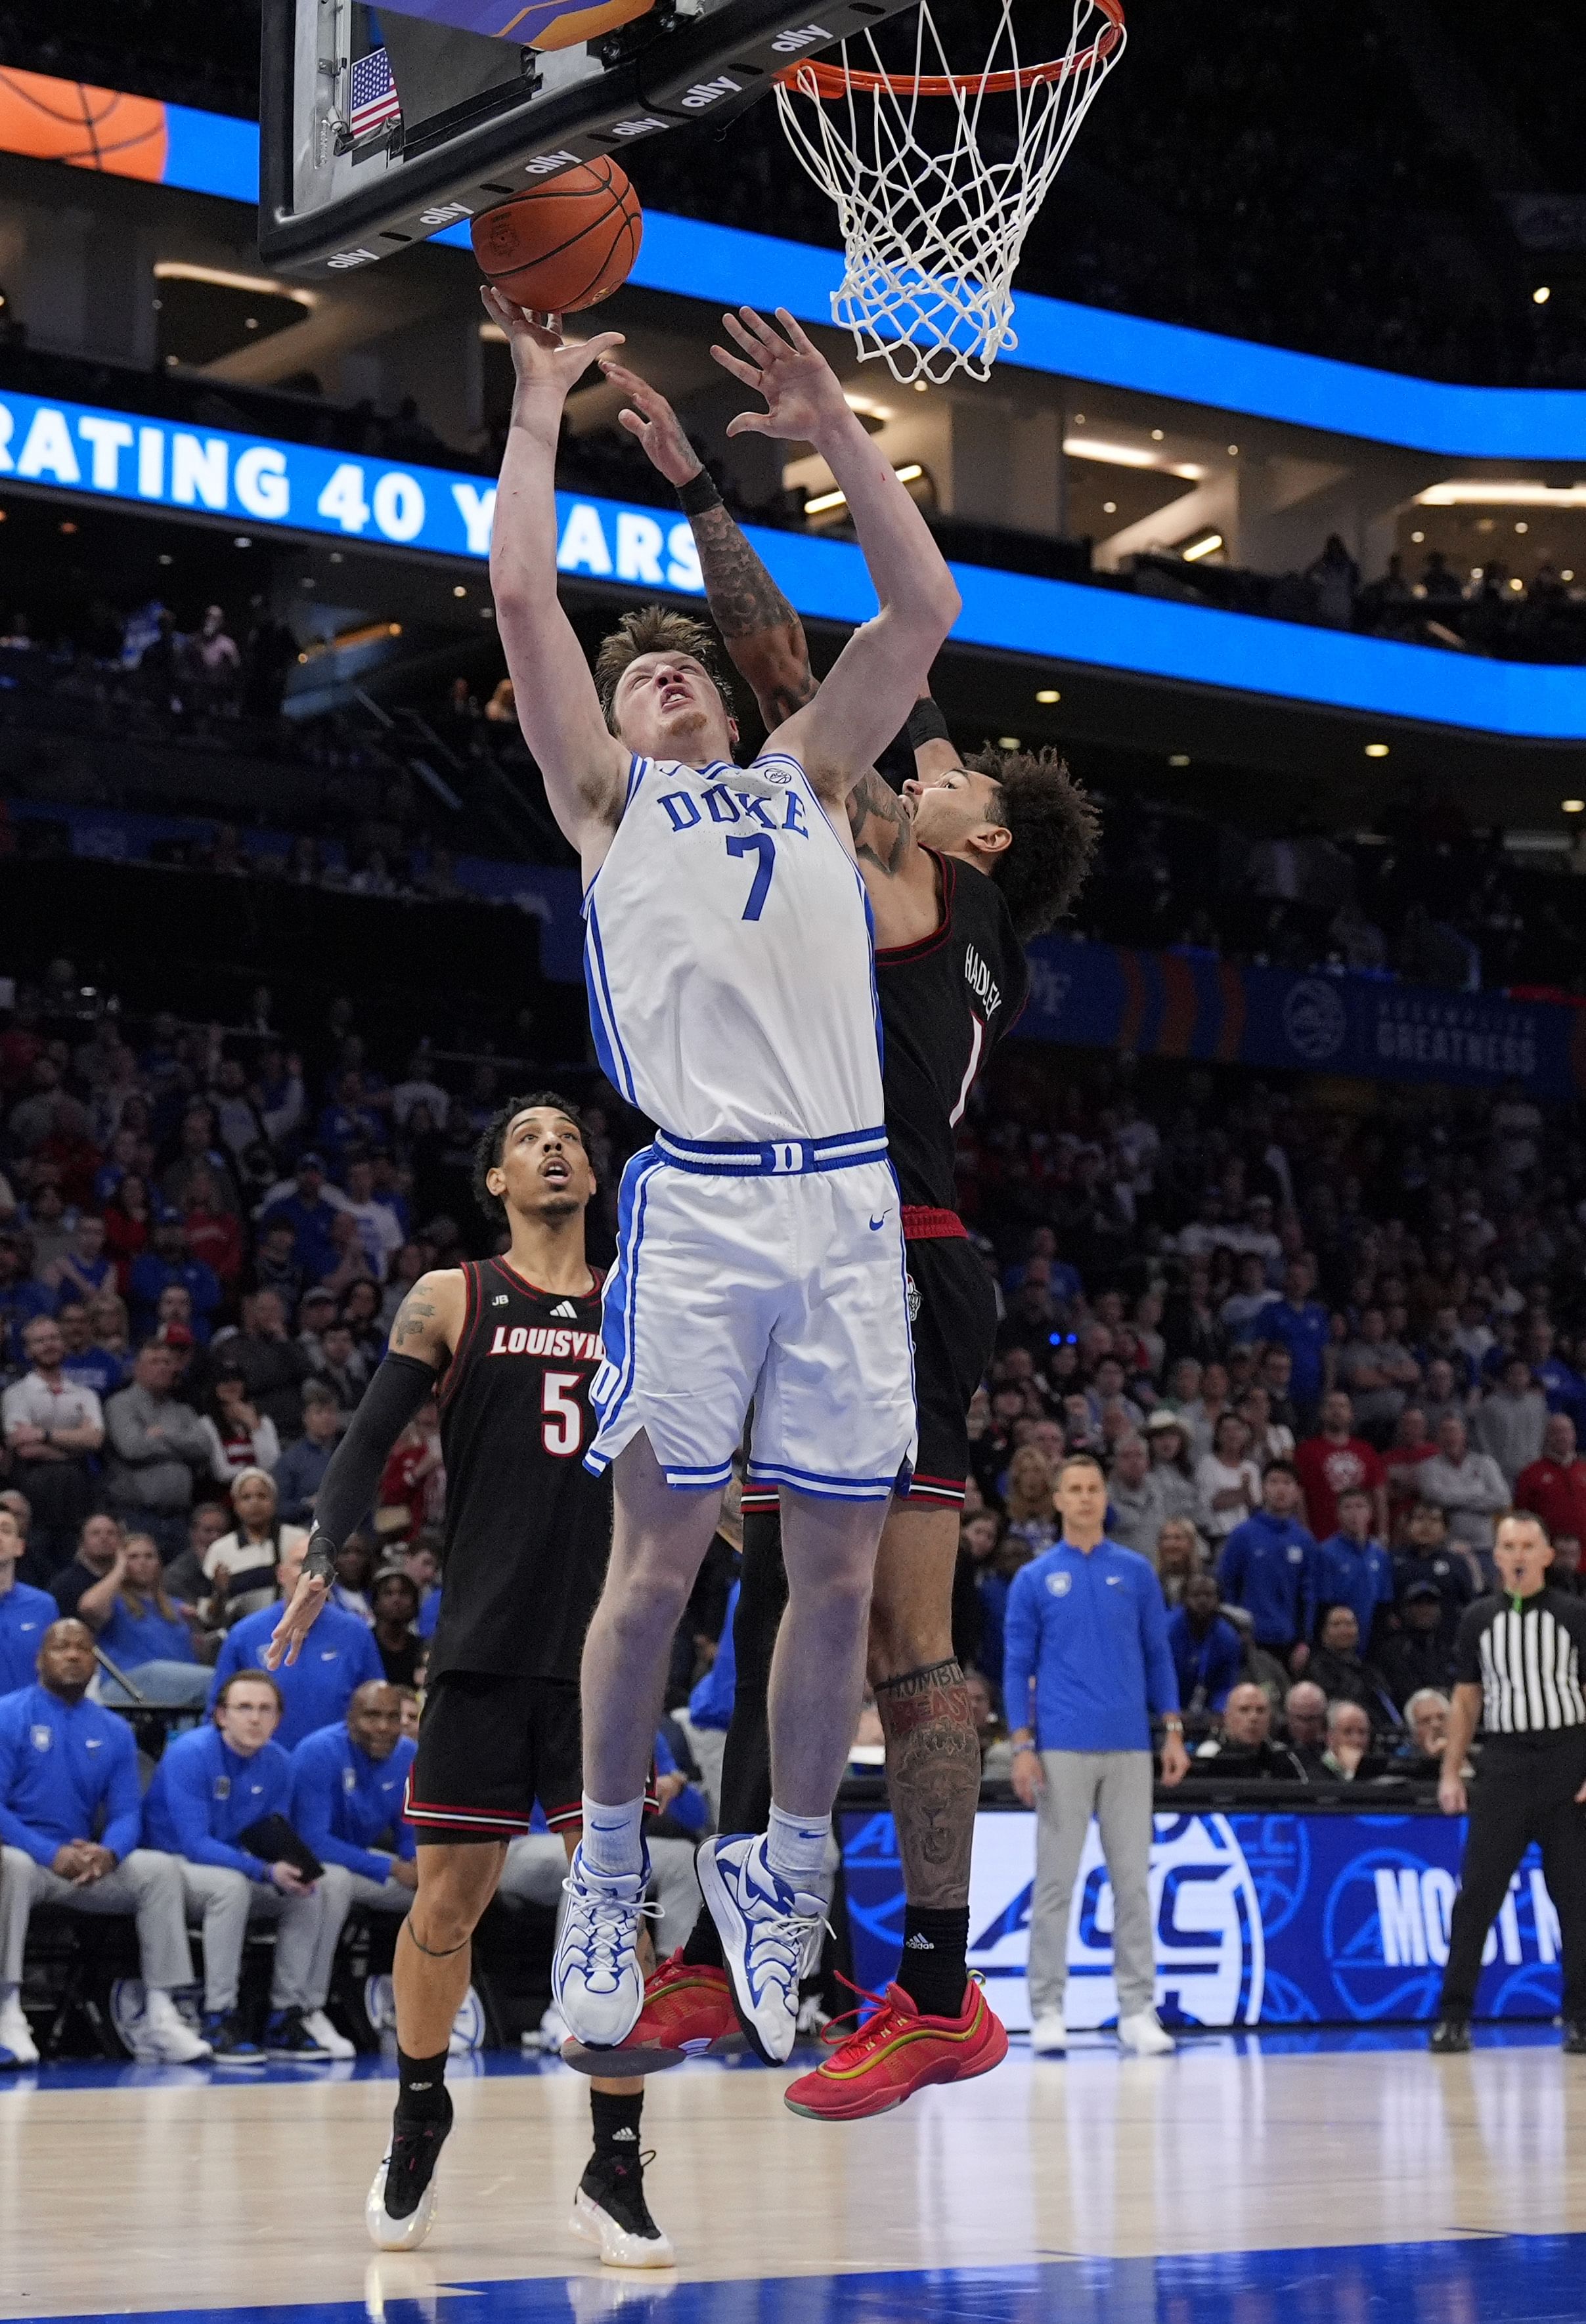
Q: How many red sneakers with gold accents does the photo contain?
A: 2